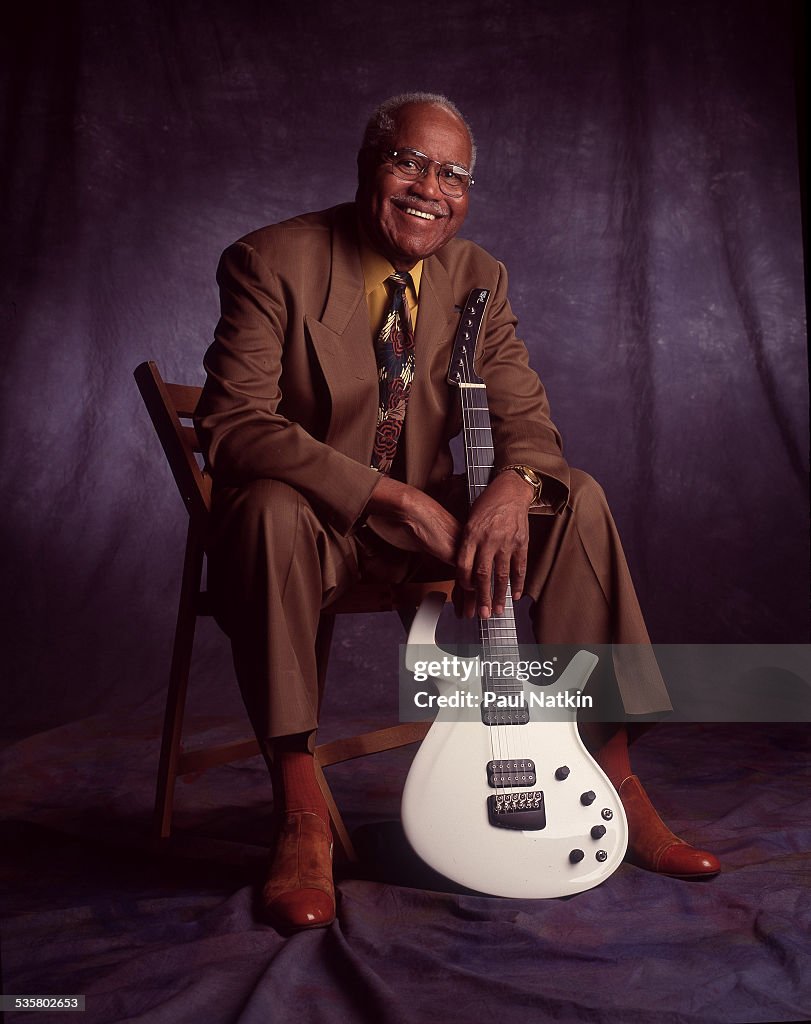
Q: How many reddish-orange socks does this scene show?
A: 2